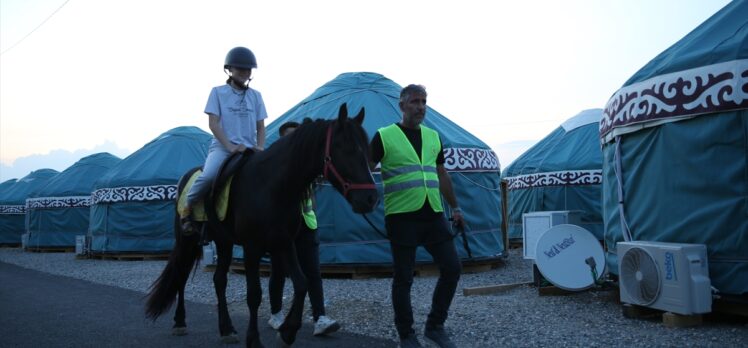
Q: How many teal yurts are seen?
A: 7